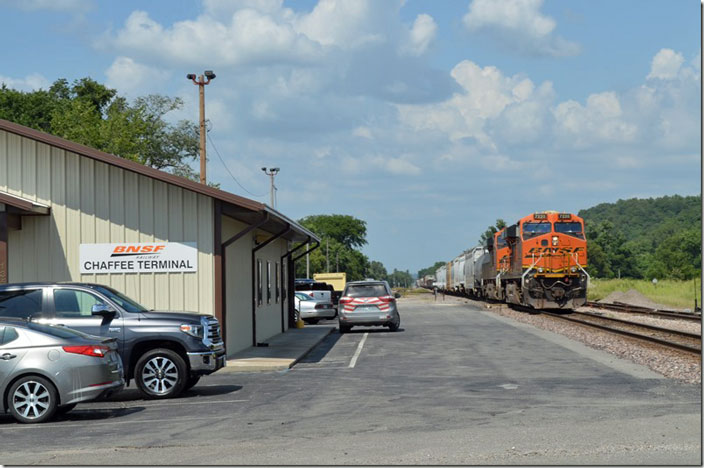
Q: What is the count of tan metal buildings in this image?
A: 1